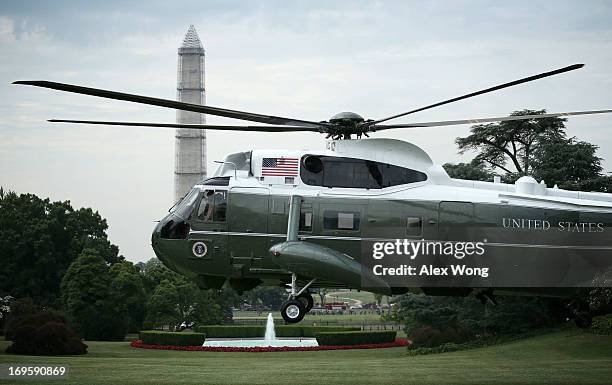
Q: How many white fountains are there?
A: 1